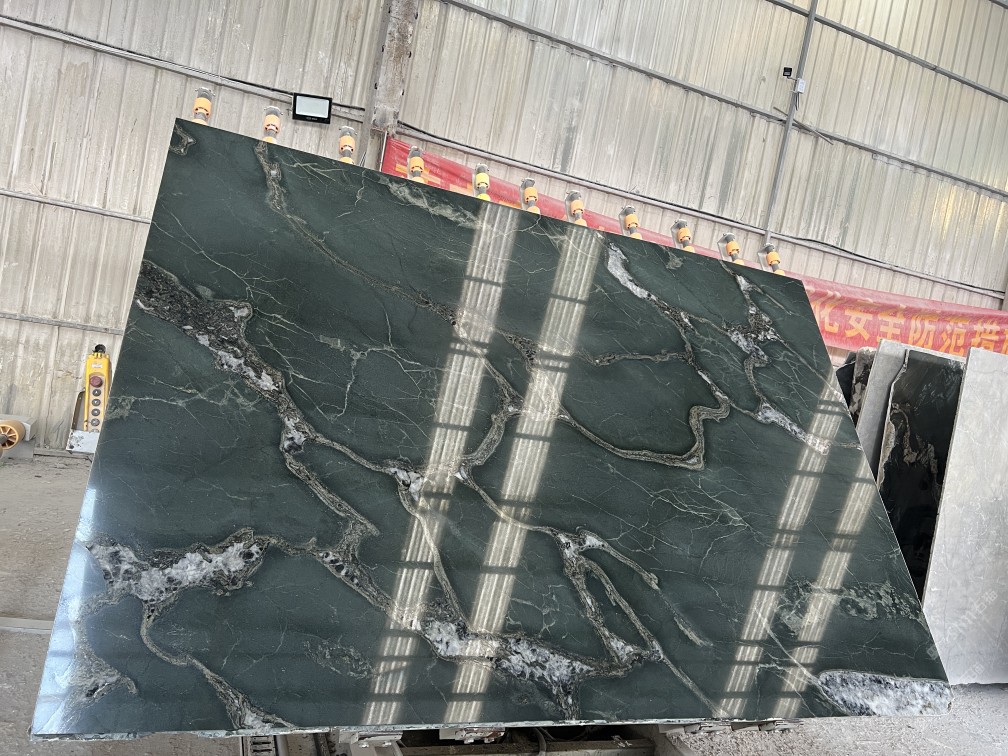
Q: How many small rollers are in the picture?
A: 11